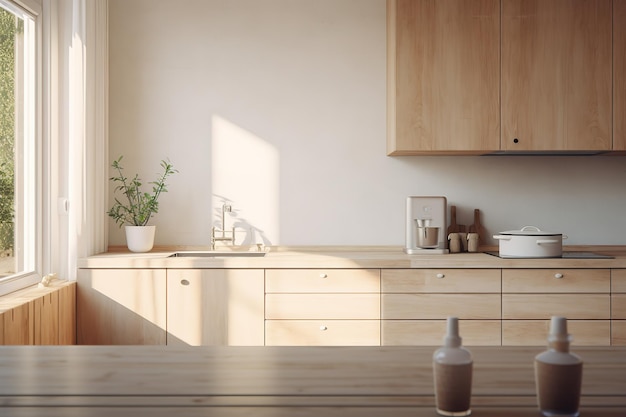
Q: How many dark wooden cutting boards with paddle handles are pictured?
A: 2